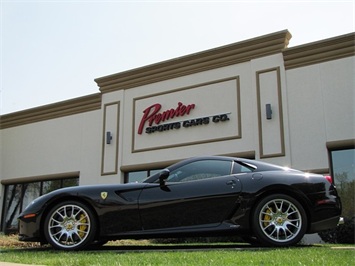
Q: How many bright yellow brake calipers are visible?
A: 2